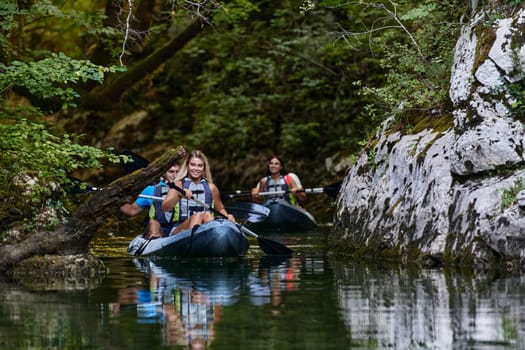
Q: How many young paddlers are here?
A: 3